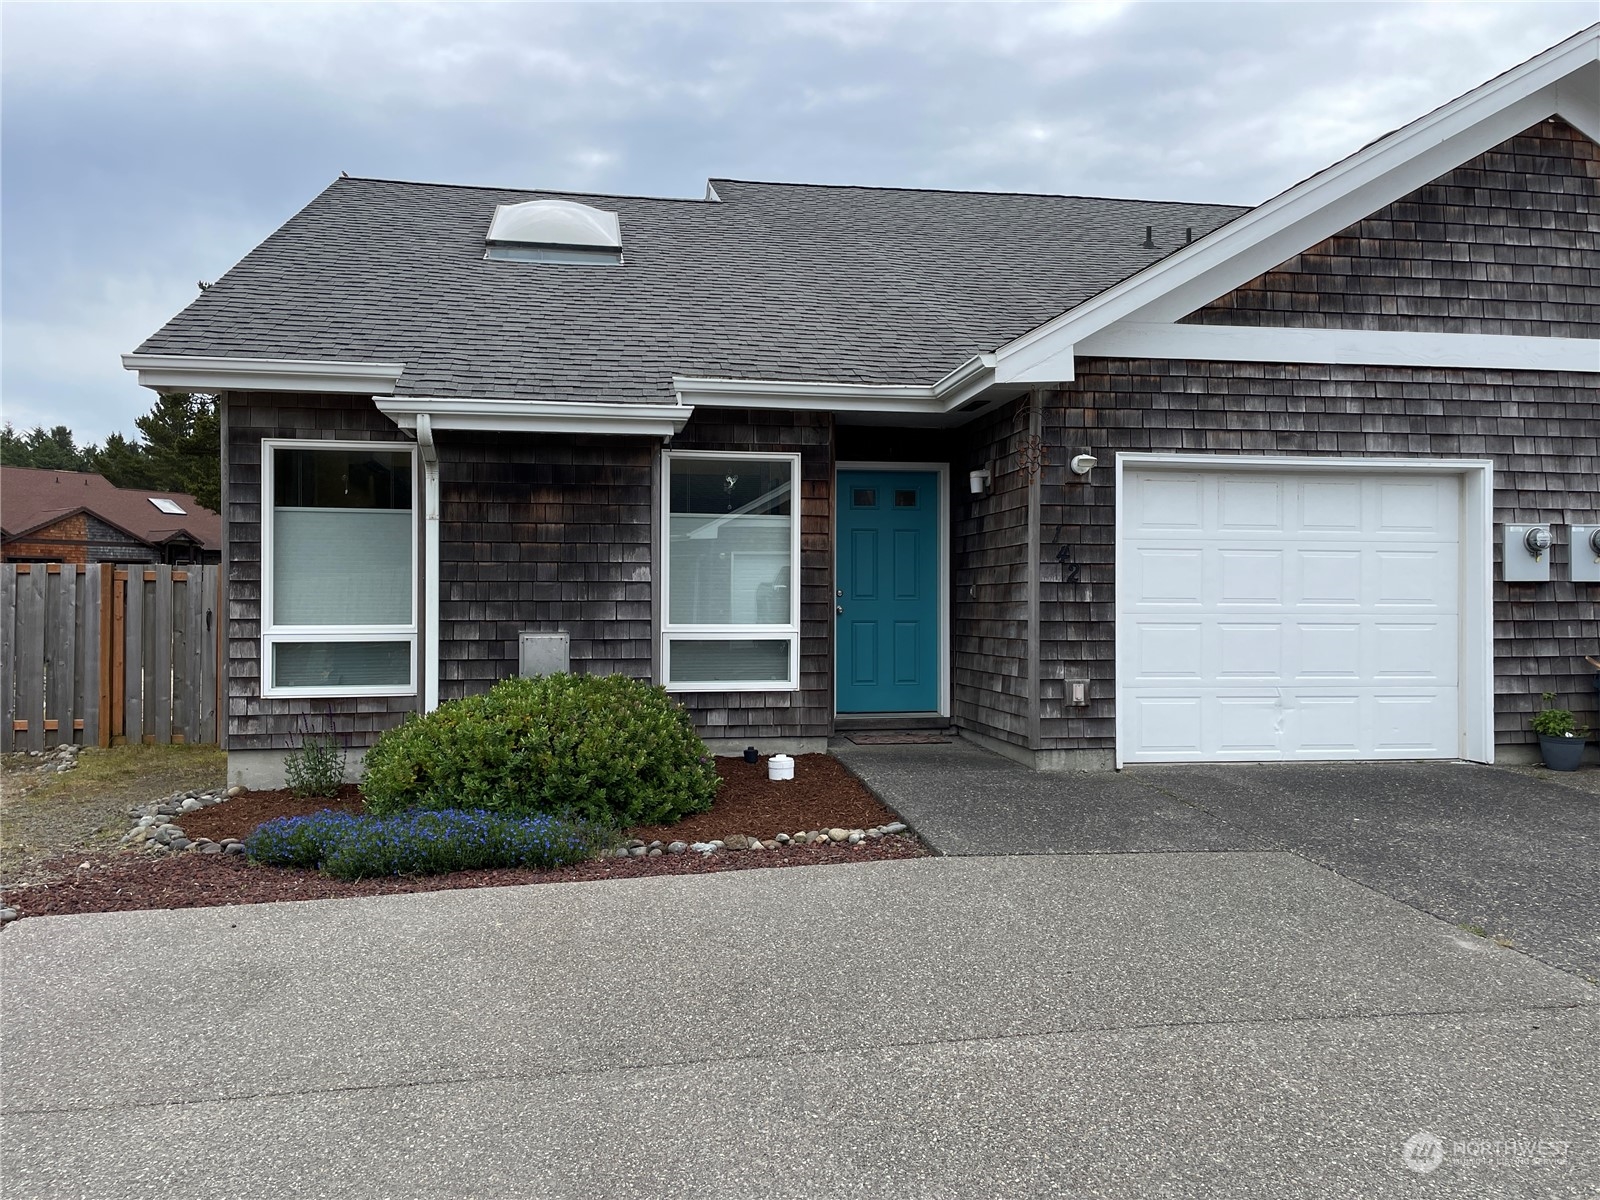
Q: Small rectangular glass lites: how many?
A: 2